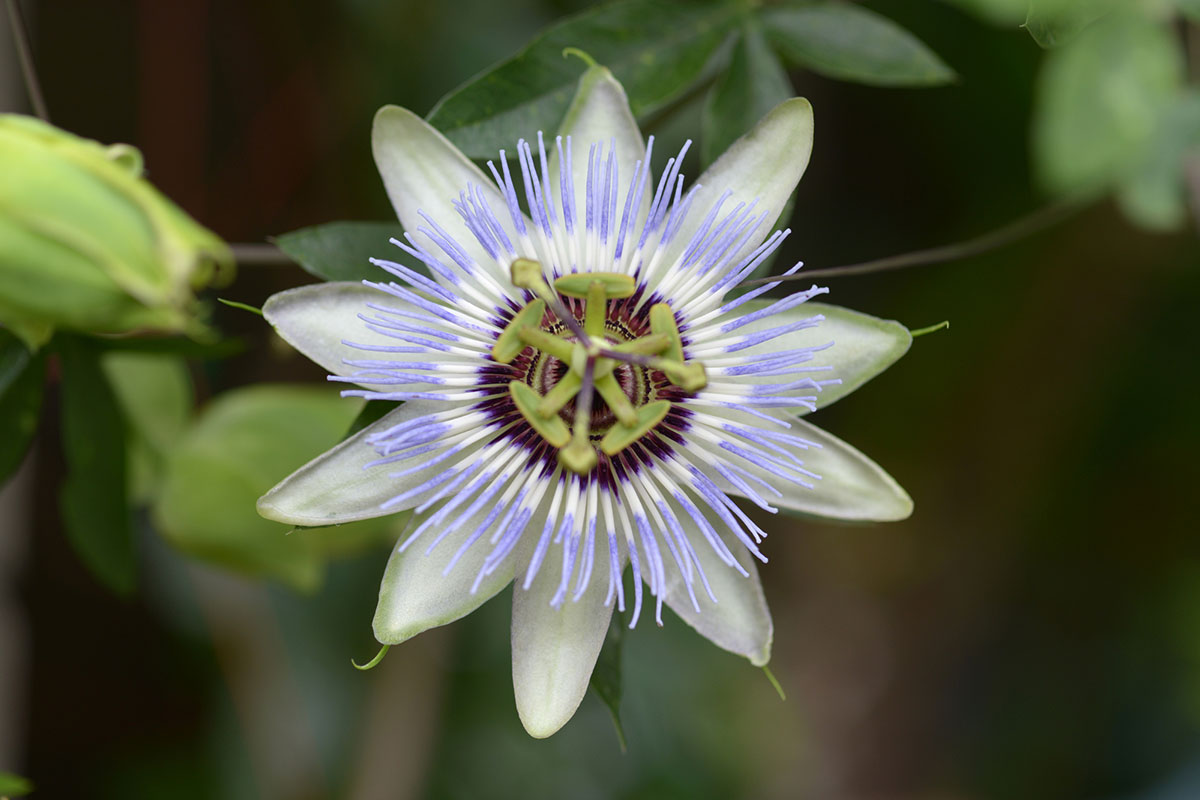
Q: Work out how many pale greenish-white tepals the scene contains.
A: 10